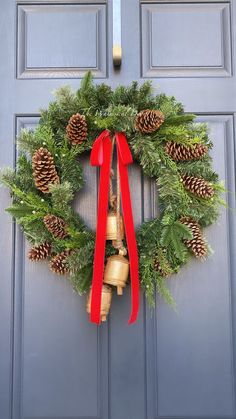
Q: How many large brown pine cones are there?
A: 9